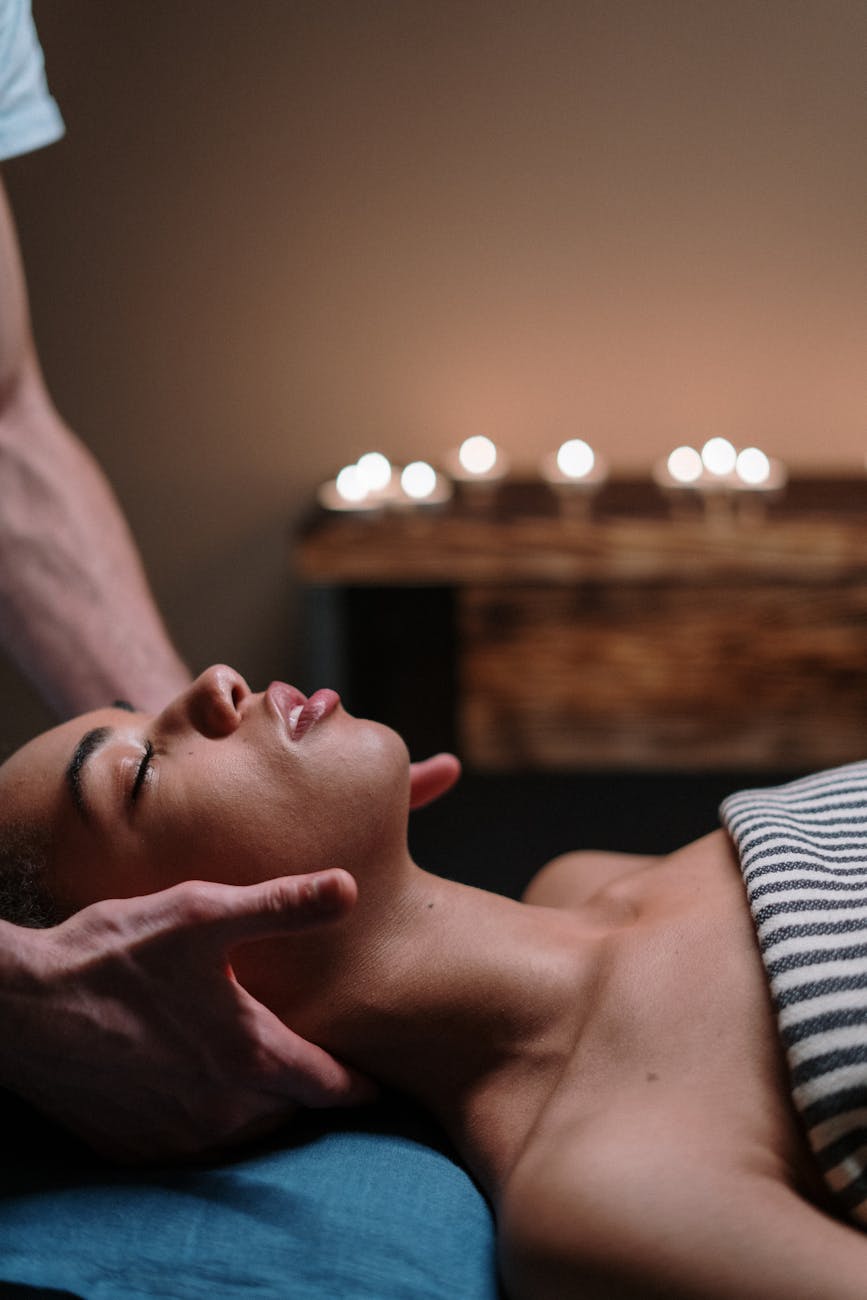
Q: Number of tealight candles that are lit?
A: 8